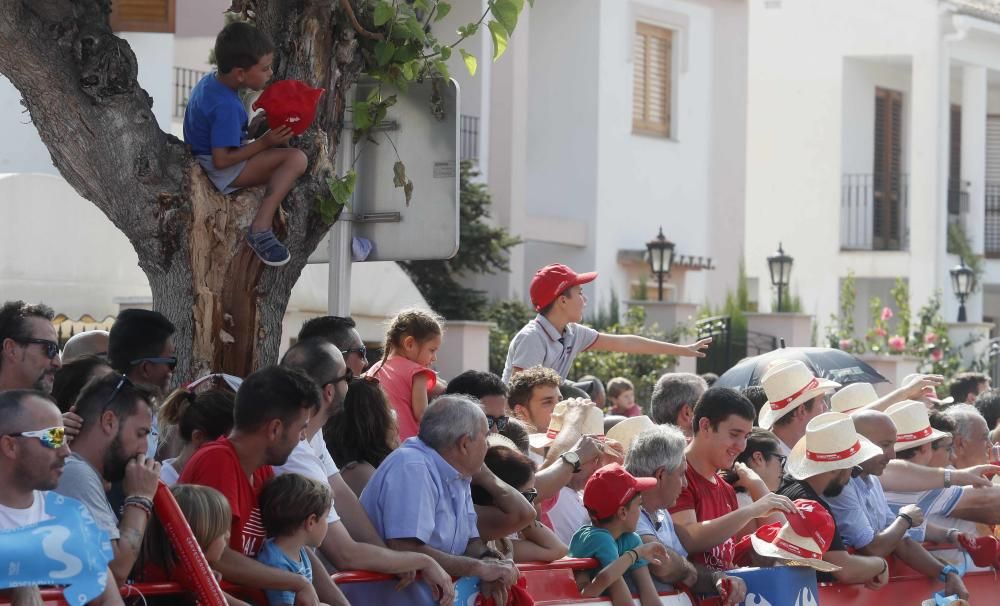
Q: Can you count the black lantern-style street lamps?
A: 3